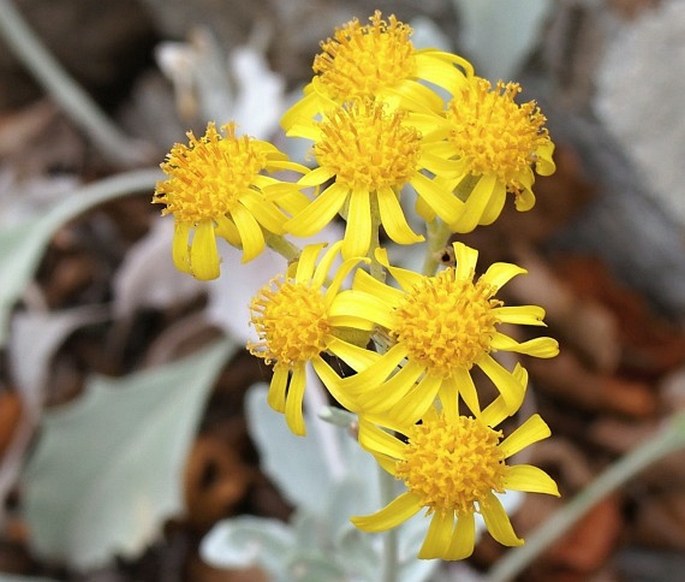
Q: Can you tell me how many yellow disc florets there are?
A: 7